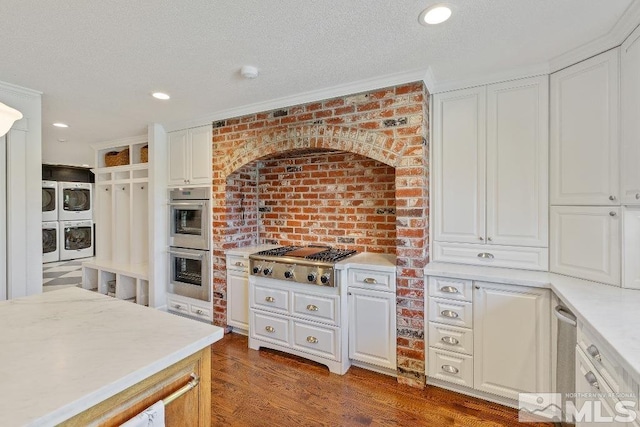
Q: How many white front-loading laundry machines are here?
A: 4